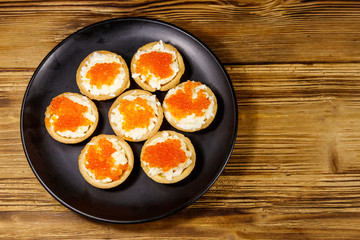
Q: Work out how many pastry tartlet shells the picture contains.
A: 7